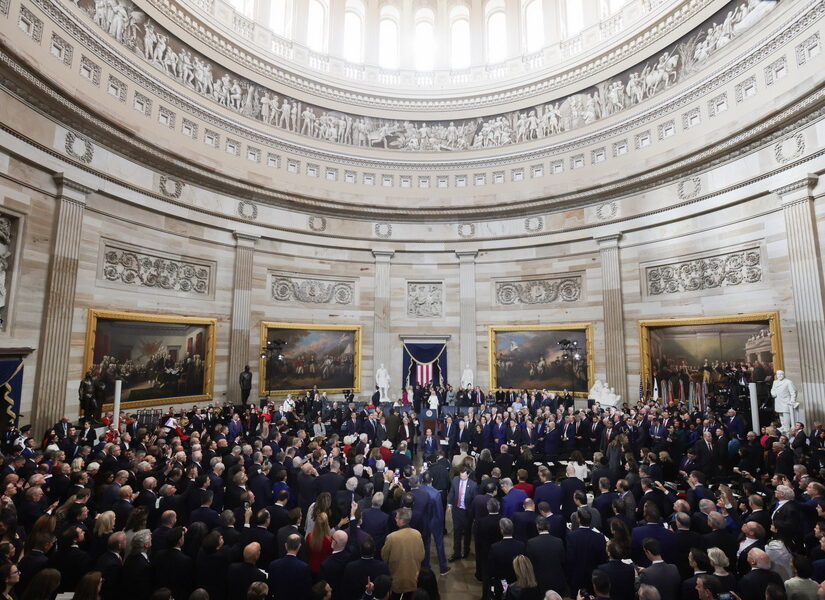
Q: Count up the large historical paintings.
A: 4